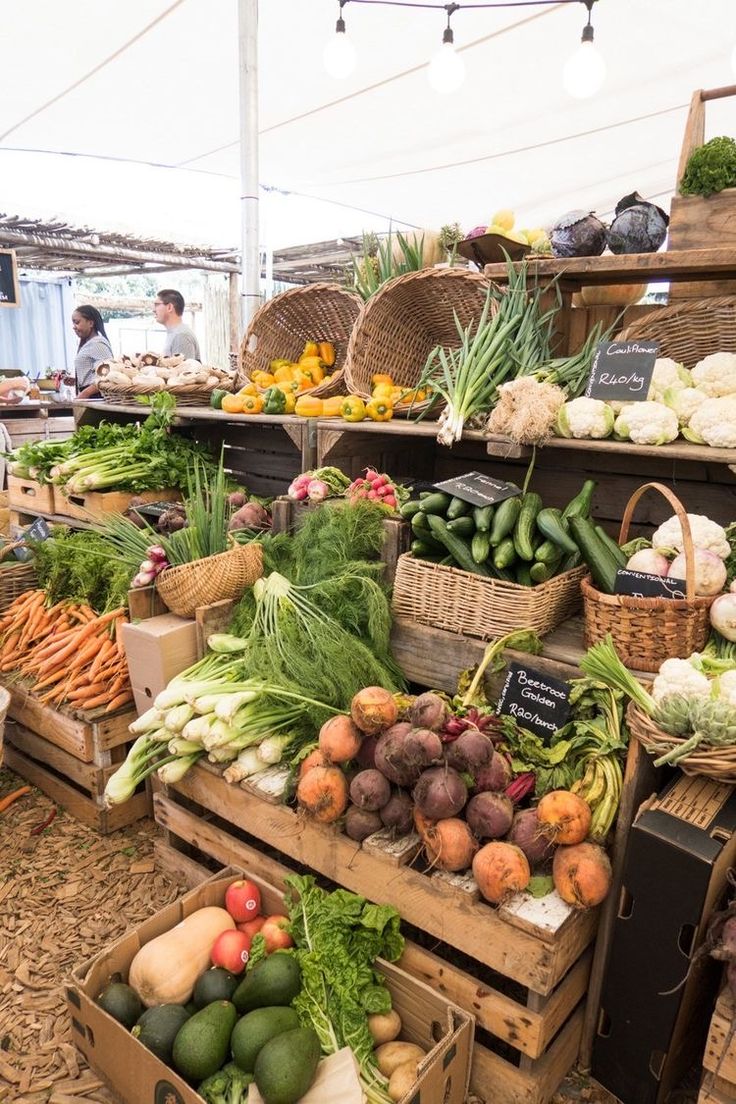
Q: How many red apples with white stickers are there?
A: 2